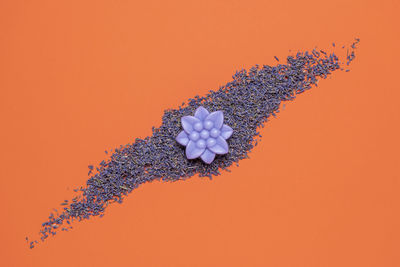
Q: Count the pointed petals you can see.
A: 8